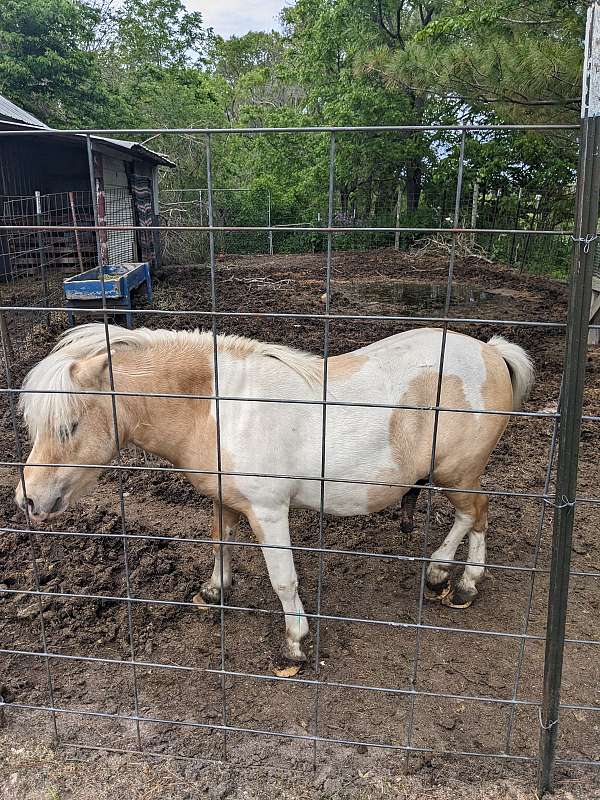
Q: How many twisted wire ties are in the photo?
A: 3